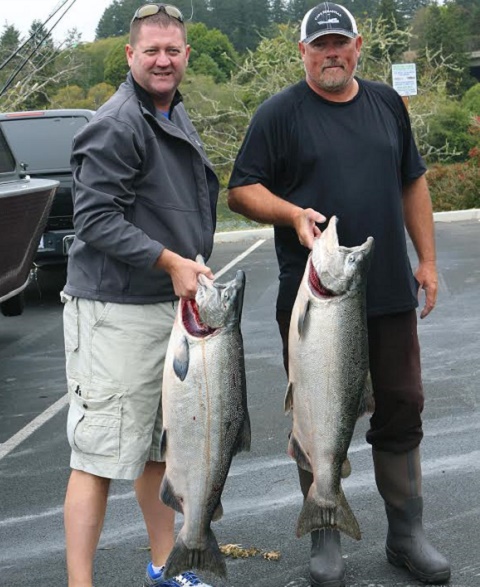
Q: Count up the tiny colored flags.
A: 0